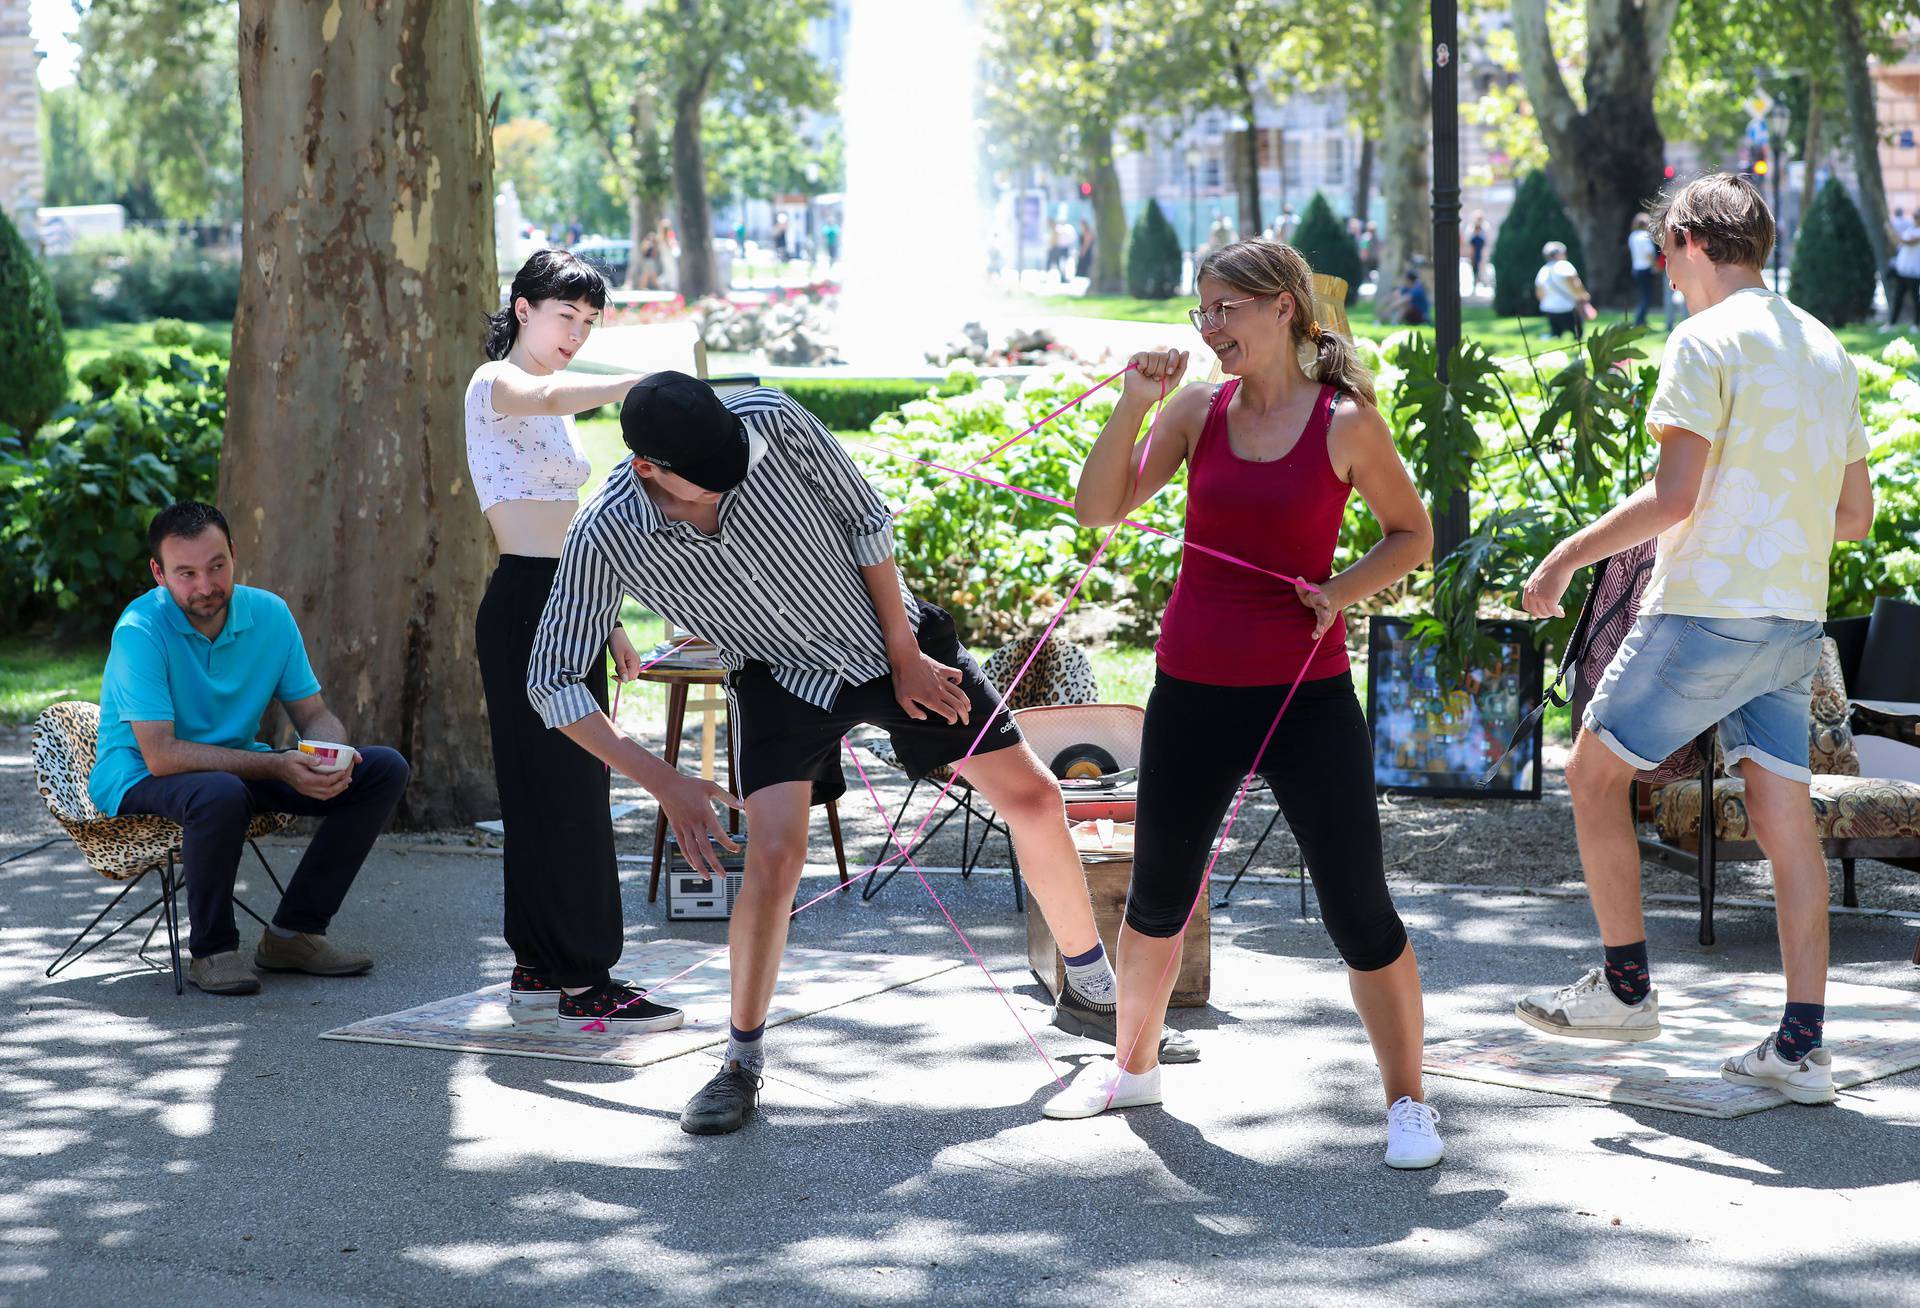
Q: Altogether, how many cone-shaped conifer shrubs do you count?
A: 5